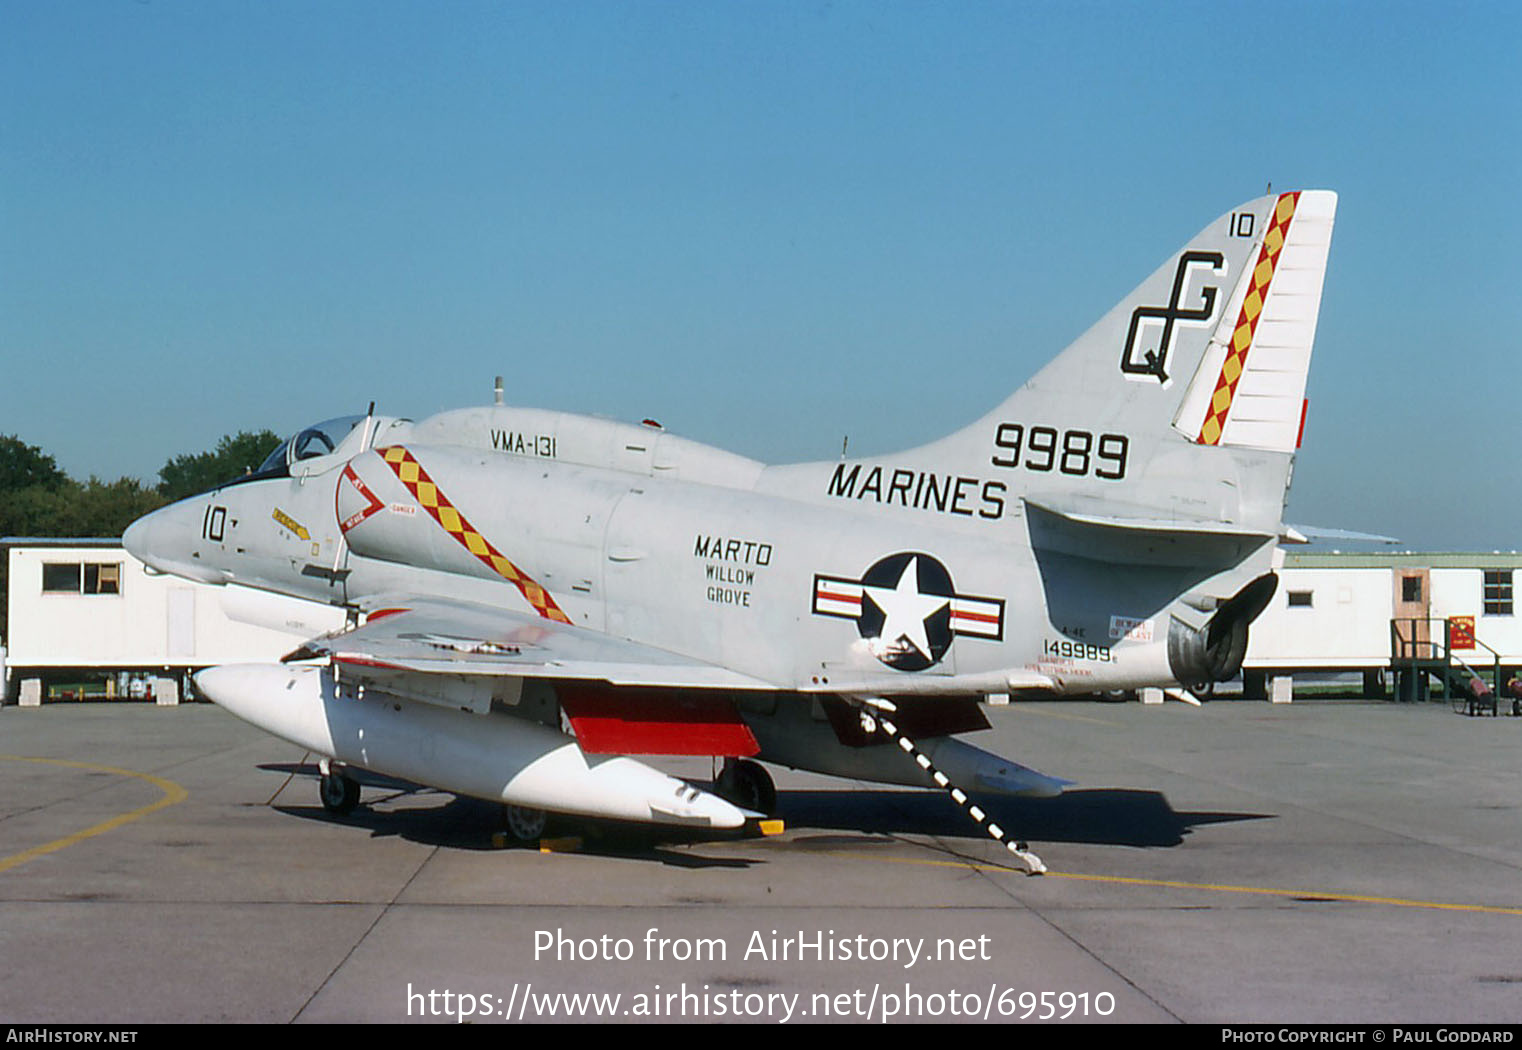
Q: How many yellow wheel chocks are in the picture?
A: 3